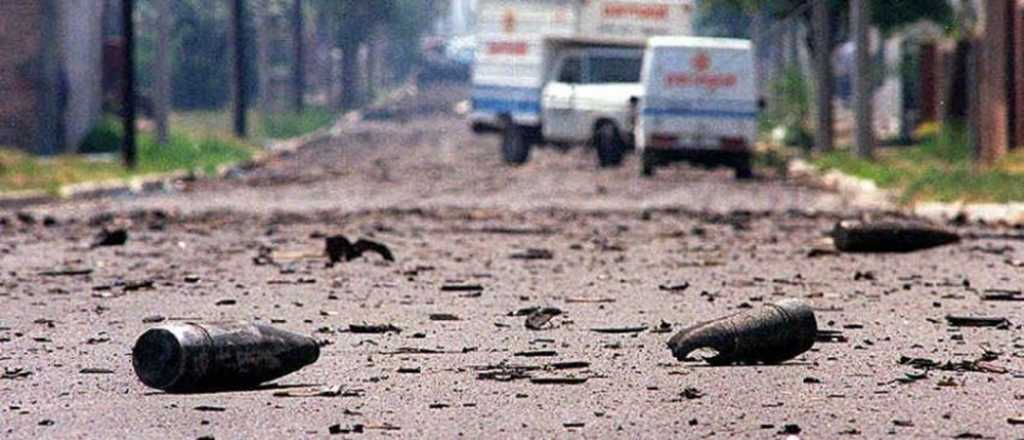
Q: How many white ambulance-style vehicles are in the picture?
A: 2